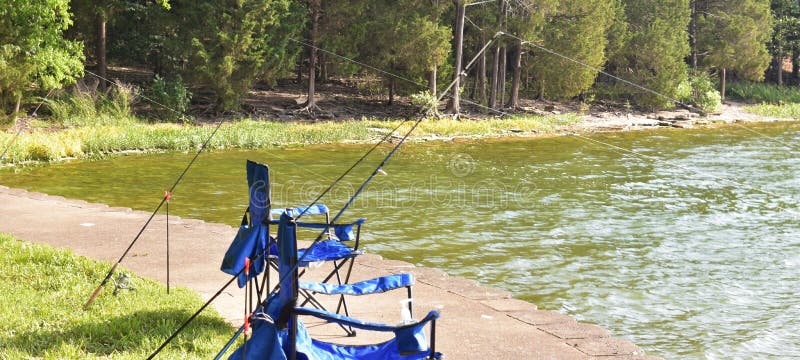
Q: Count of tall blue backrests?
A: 2